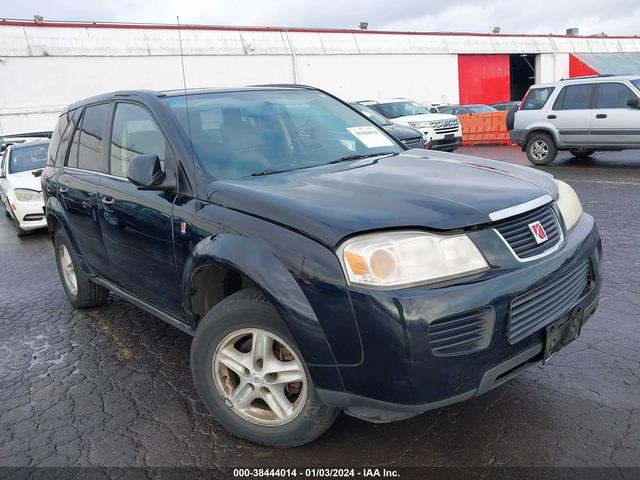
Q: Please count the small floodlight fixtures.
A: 3